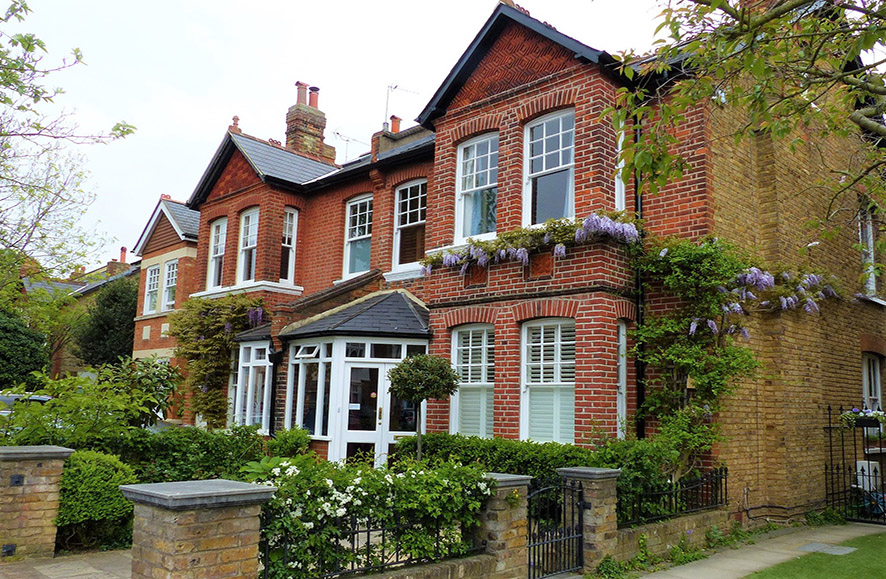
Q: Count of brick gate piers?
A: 4